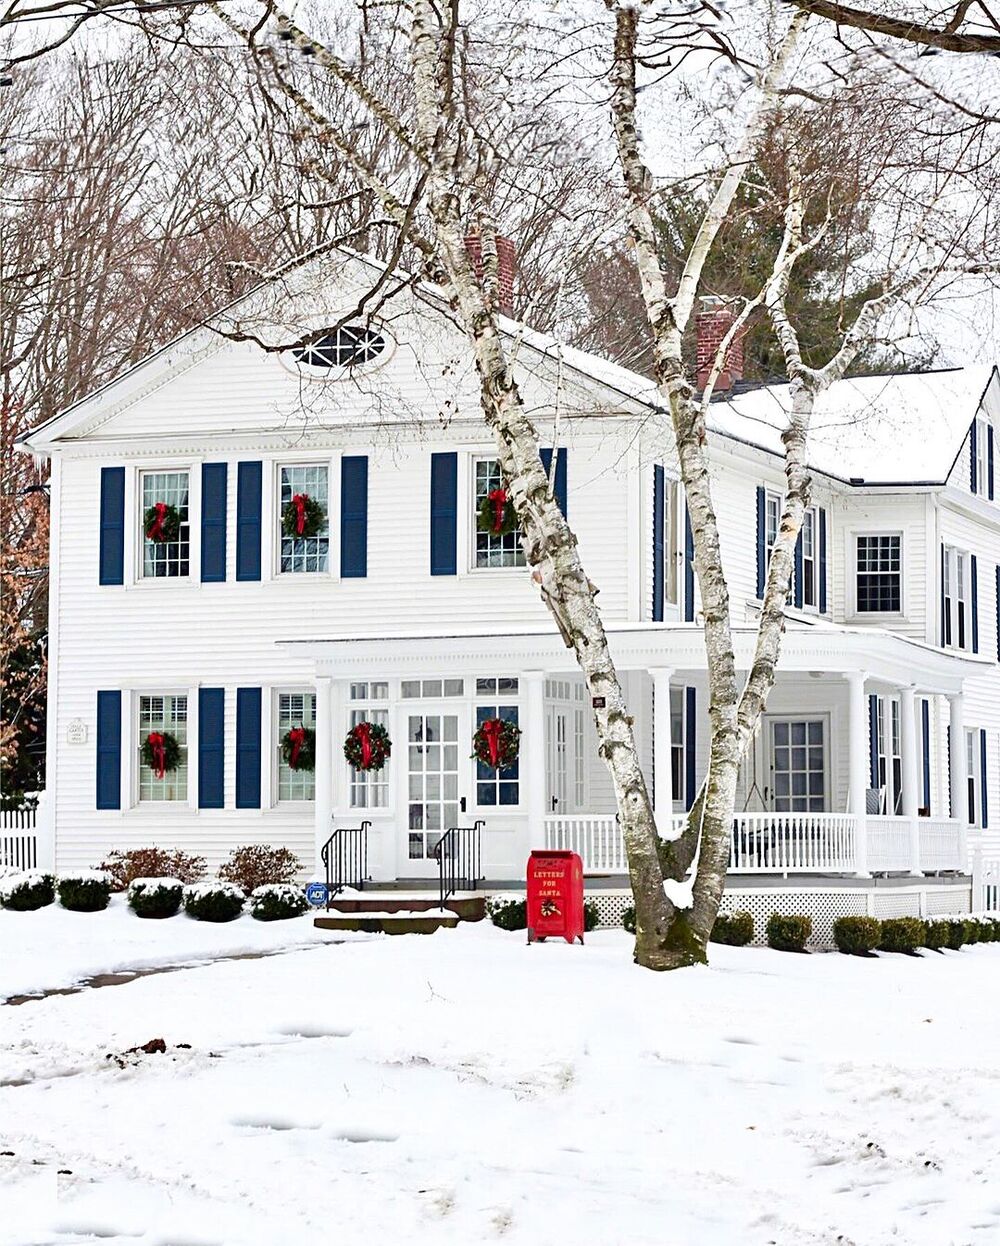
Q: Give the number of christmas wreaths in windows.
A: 7